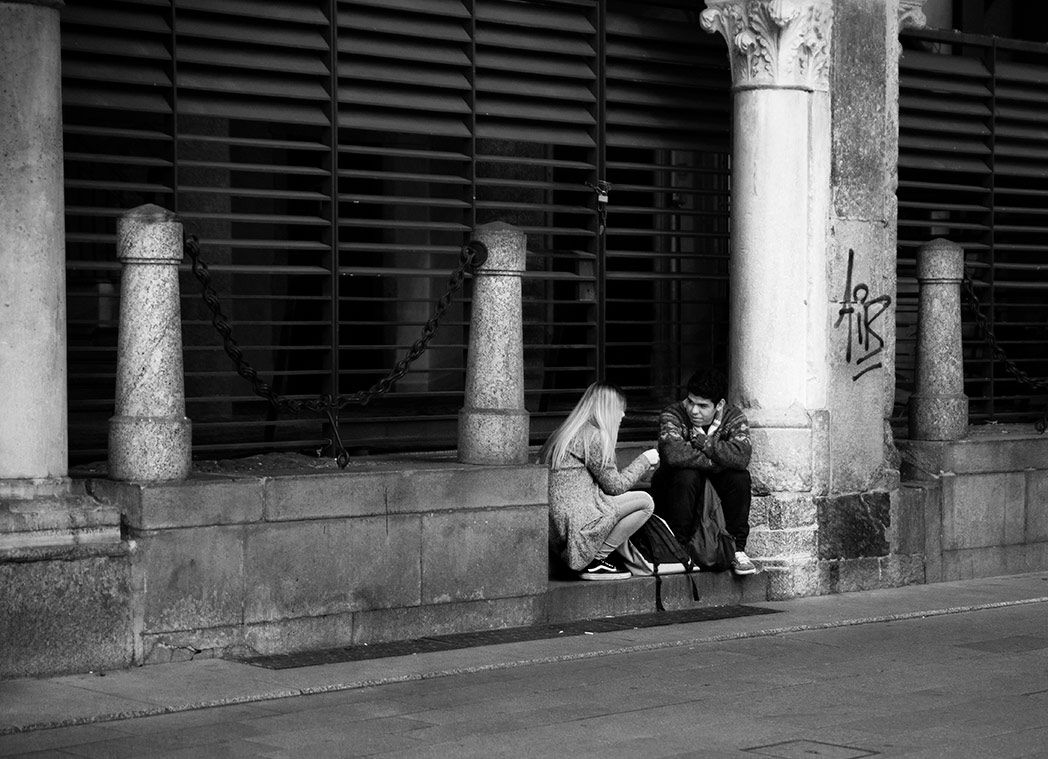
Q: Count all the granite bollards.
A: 3